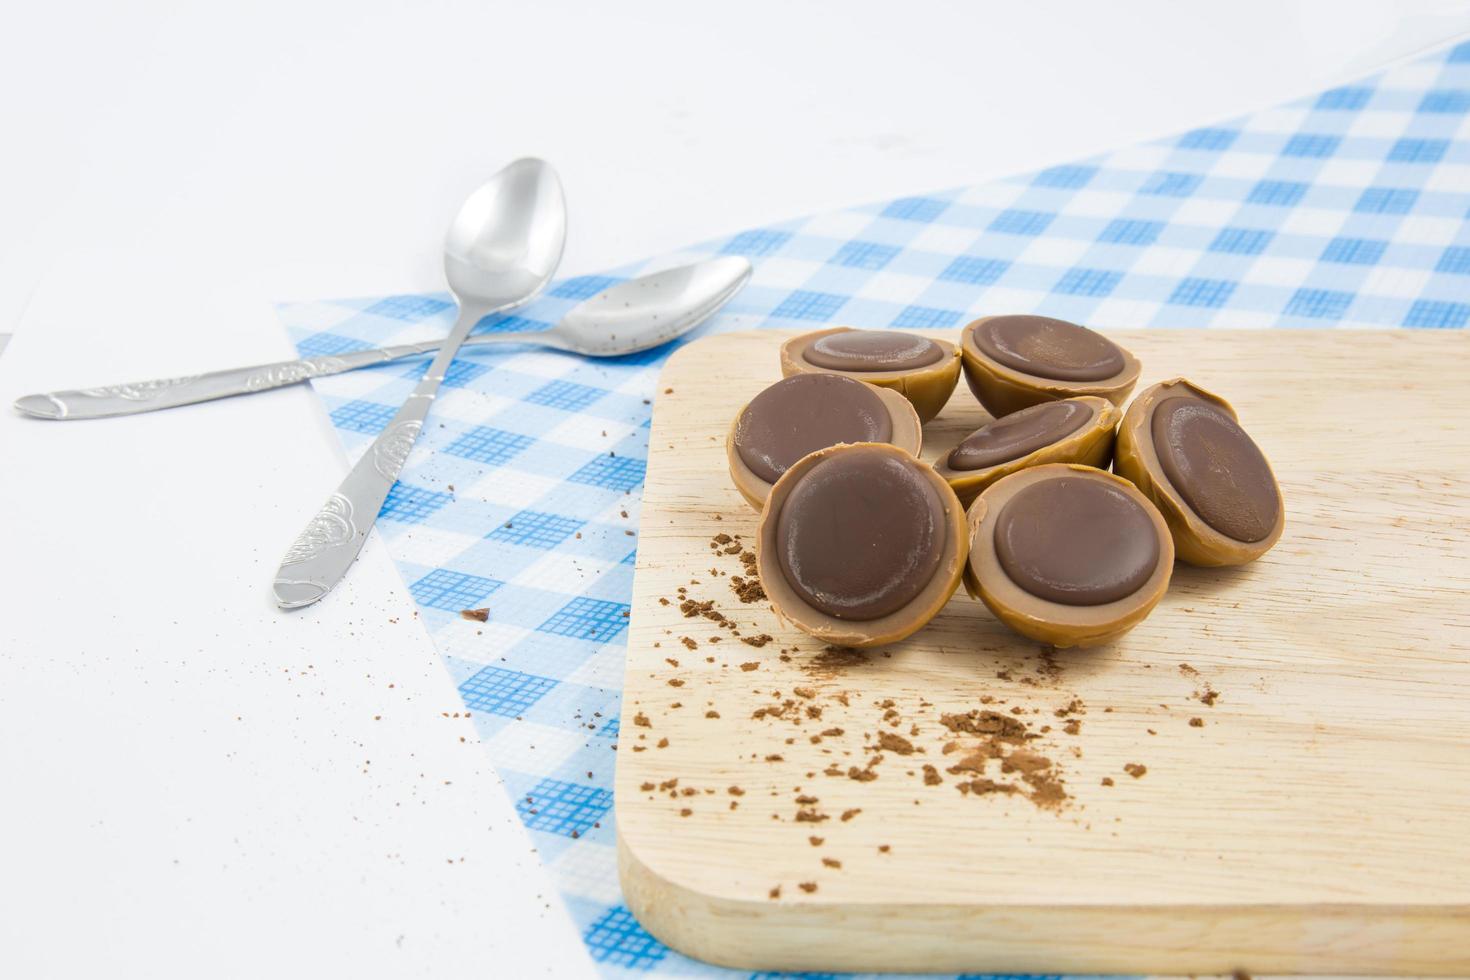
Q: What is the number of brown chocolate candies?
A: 7